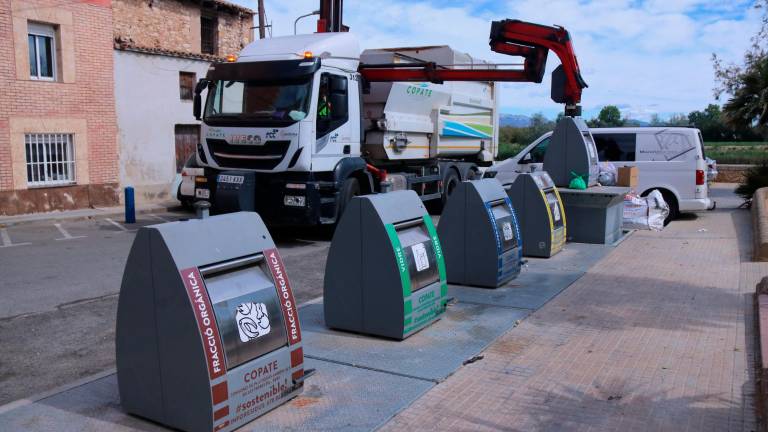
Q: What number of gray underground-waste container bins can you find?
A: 5